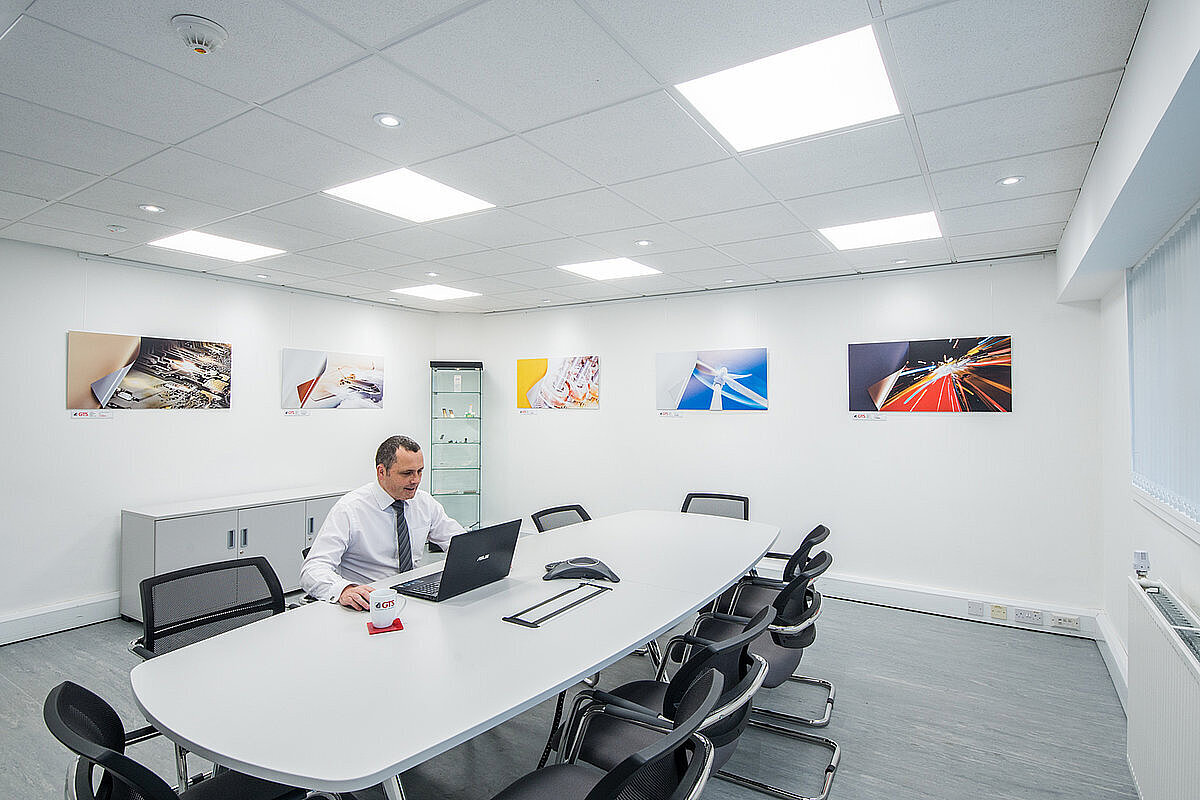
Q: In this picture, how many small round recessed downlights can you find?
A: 10